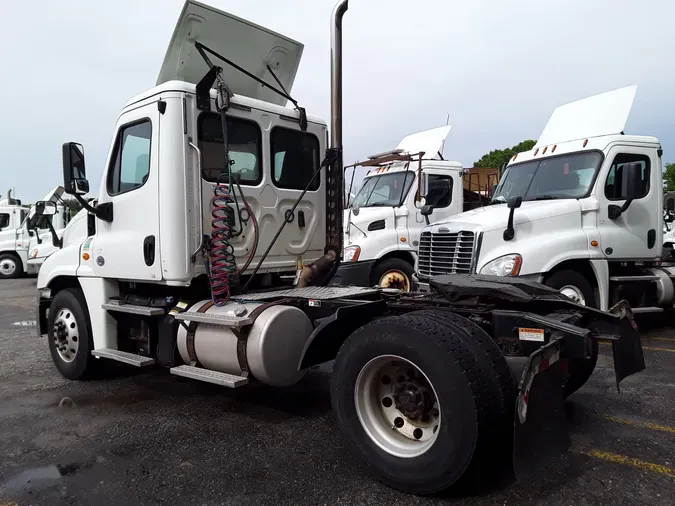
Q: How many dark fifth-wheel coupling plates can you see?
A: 1